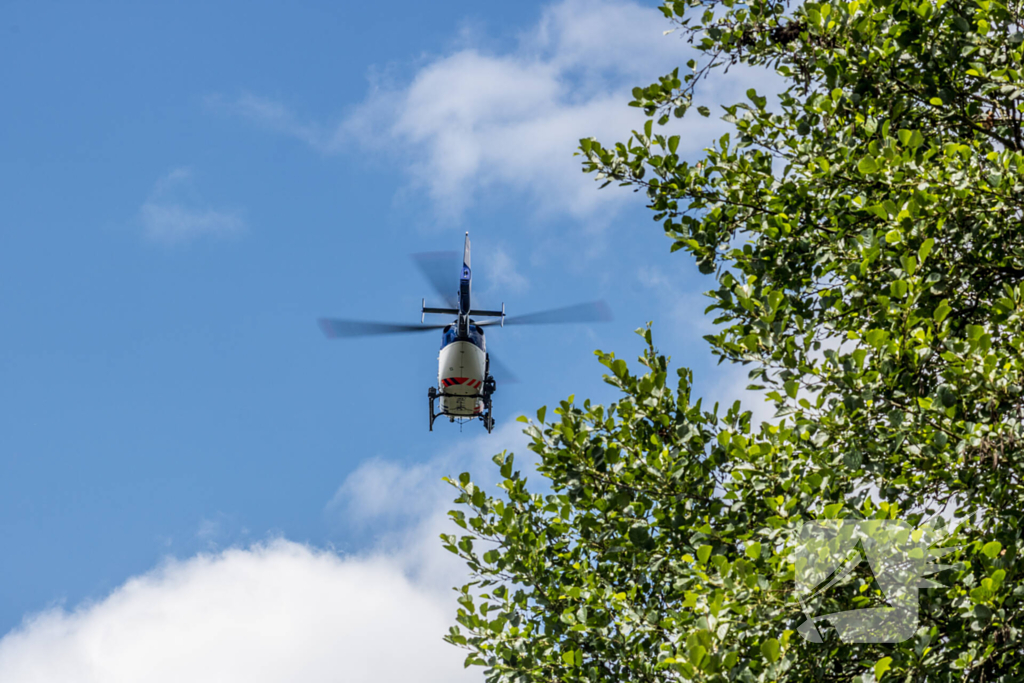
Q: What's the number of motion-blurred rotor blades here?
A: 4